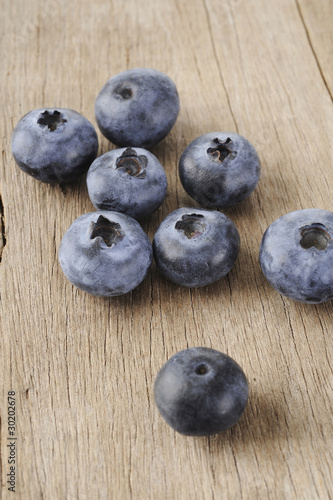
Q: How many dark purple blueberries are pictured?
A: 8